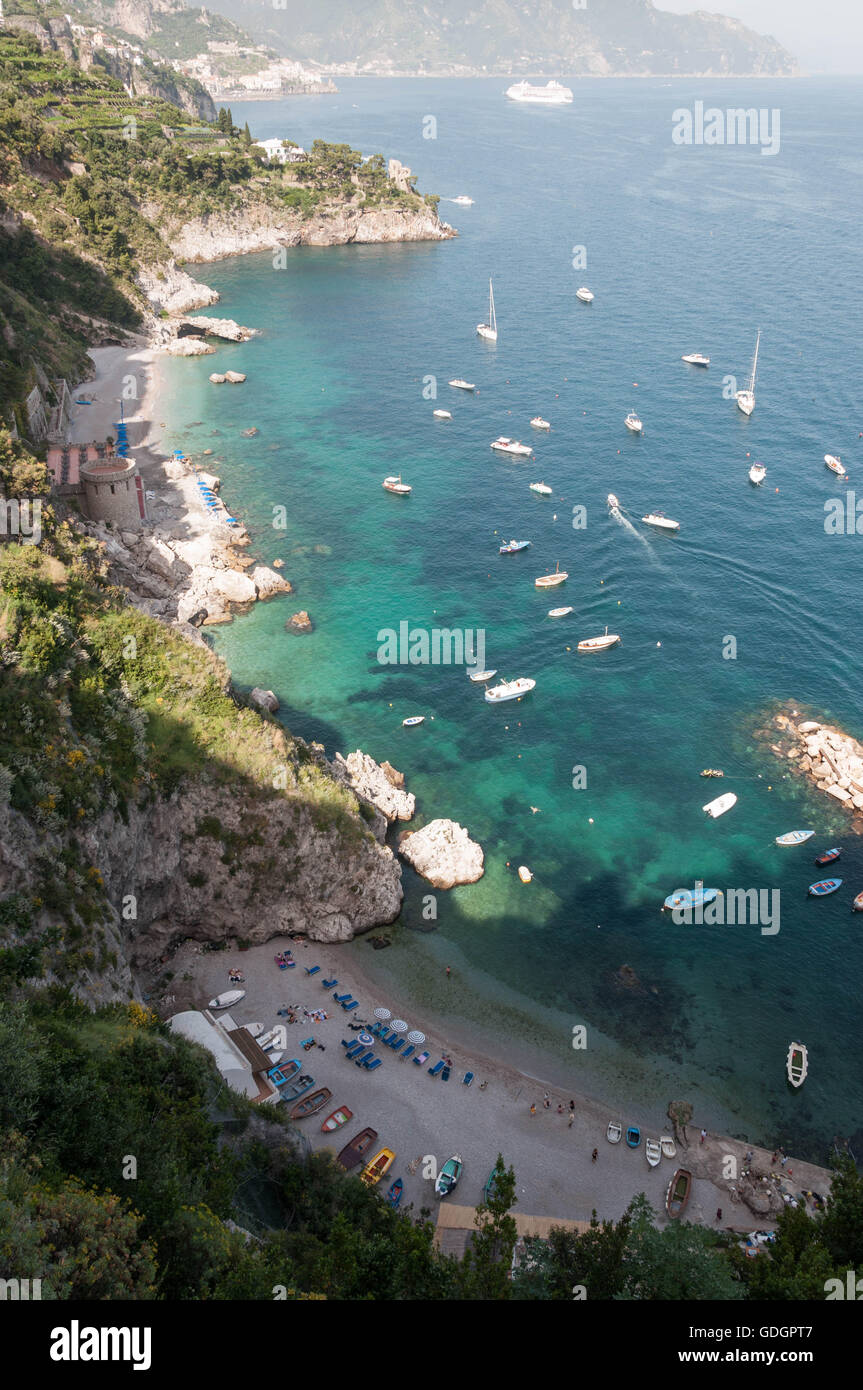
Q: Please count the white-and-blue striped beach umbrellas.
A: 4